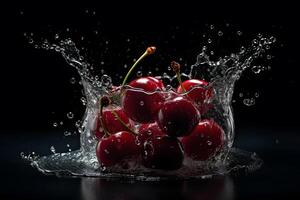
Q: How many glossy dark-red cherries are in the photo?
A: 8